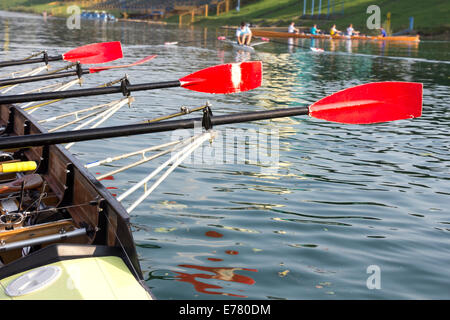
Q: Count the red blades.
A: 4